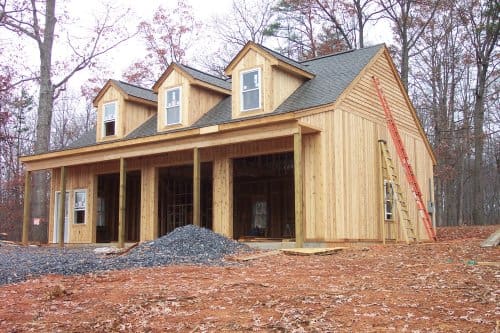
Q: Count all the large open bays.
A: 3